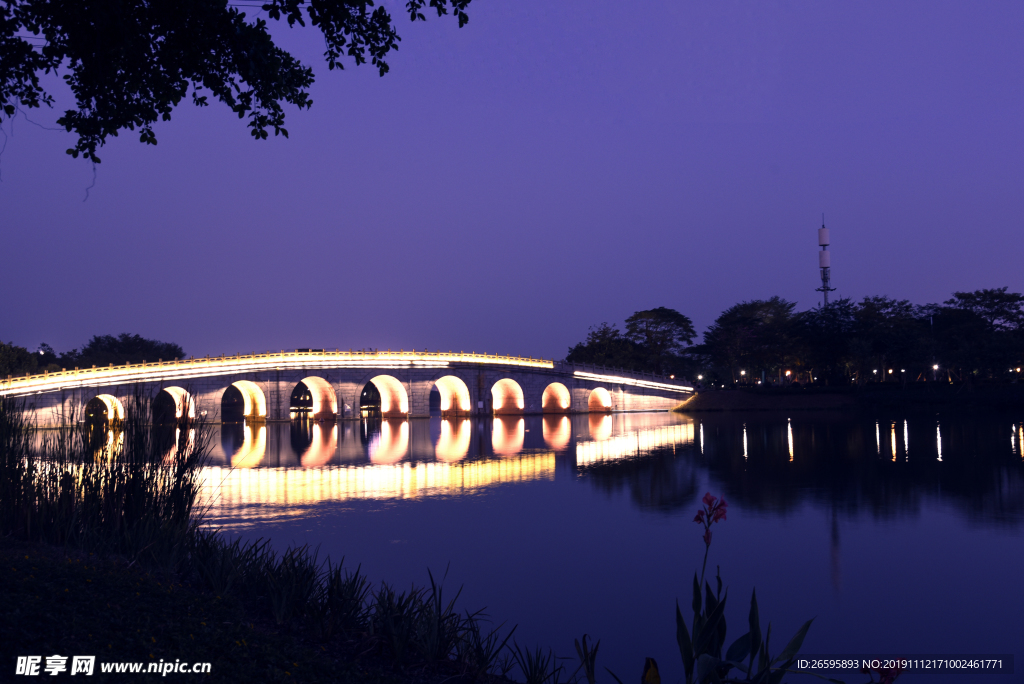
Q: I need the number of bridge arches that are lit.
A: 9